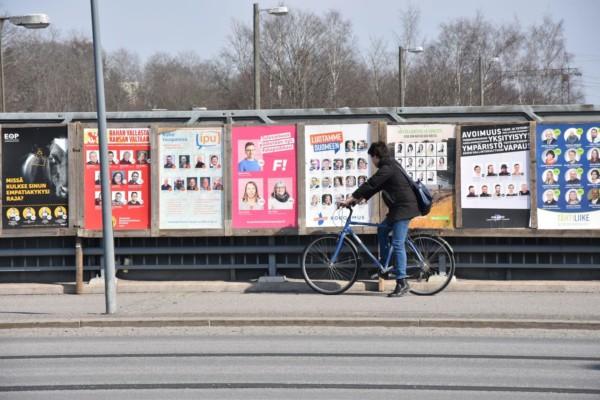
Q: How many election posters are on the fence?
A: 8